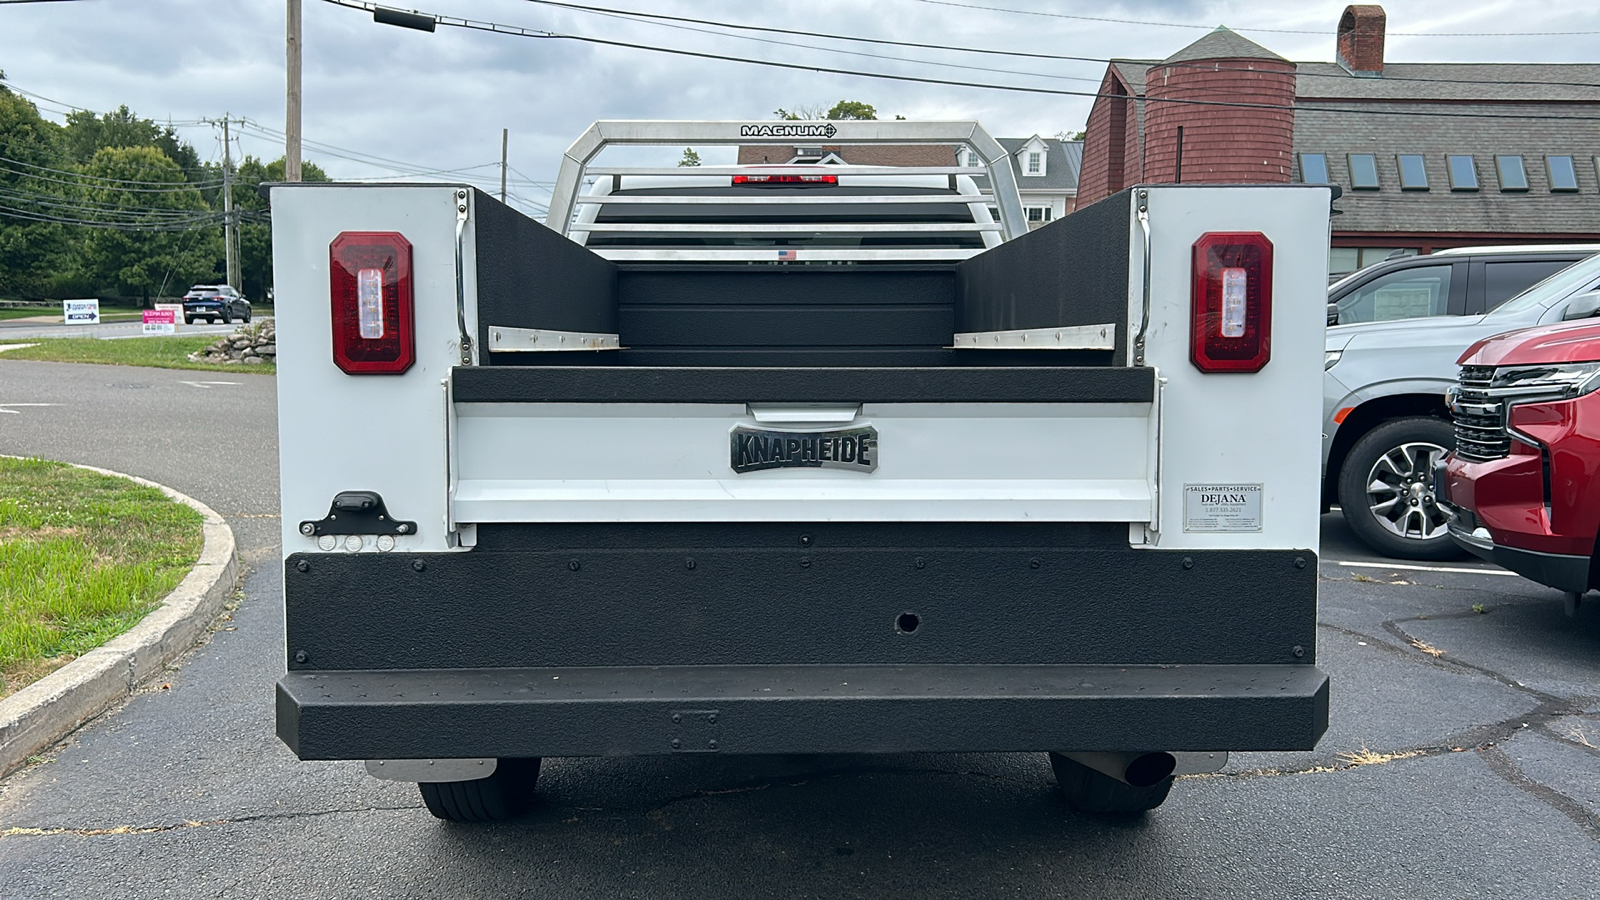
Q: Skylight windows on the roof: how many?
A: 6